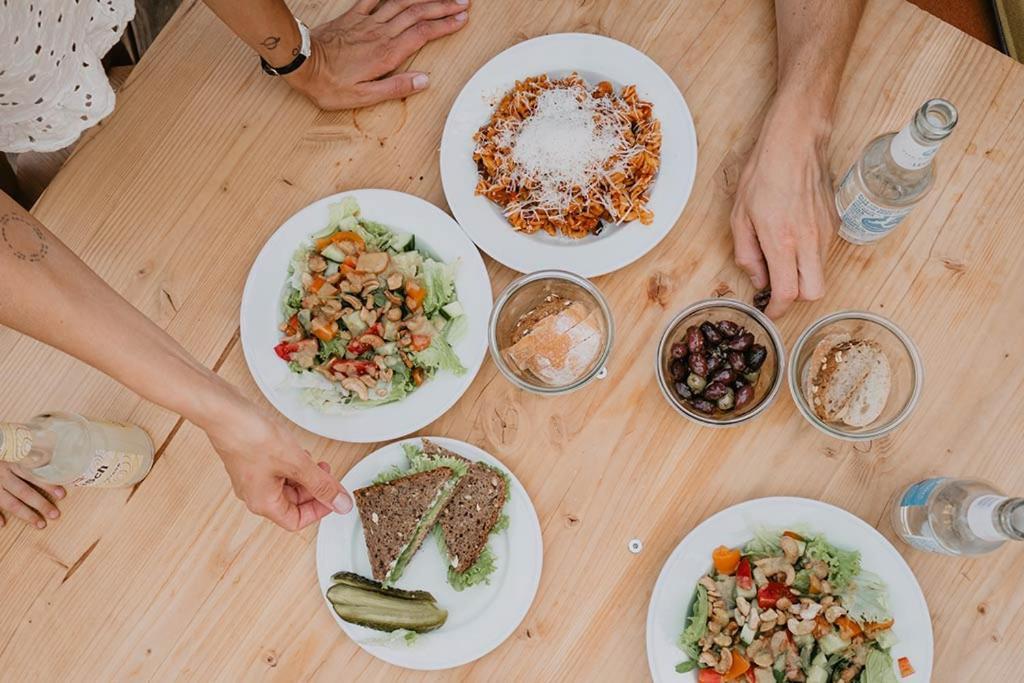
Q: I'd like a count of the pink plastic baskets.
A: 0